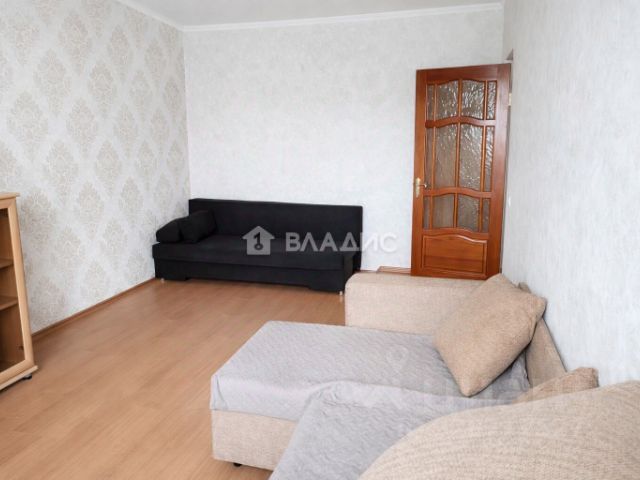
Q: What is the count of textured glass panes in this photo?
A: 12